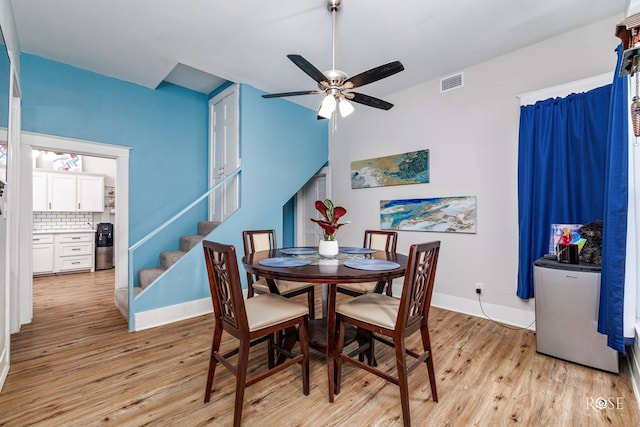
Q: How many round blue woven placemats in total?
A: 4